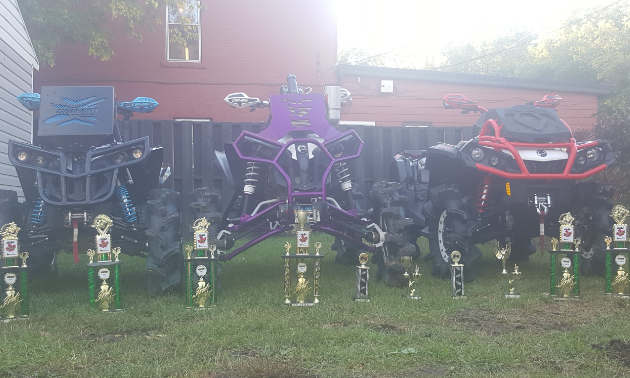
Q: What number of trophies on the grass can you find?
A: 10